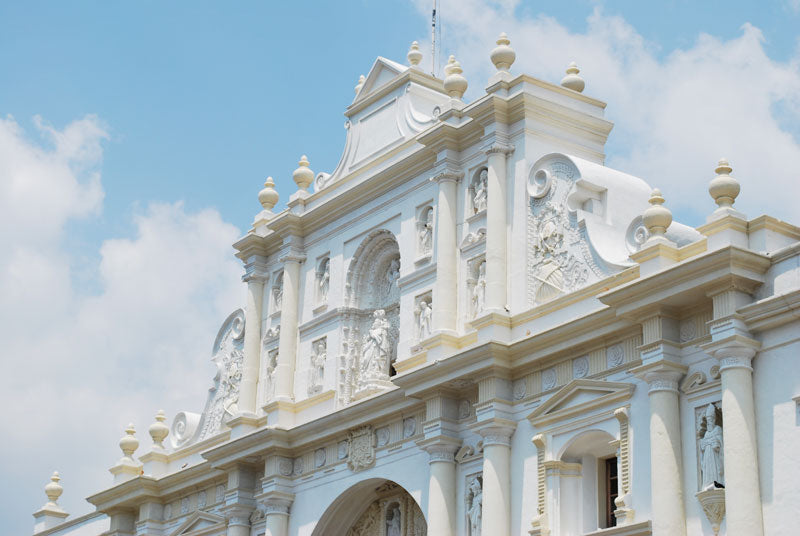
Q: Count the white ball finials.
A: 13